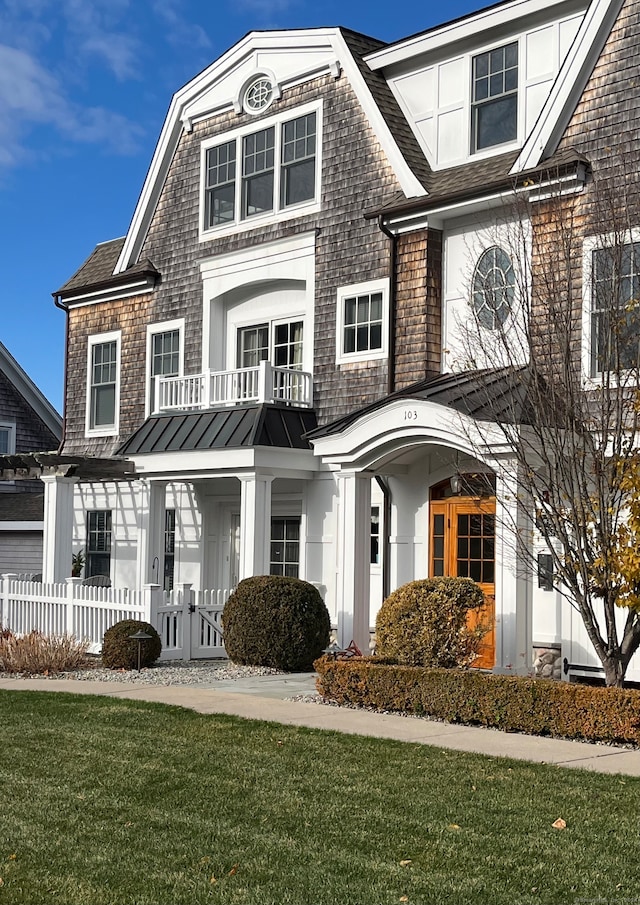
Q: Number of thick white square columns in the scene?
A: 5